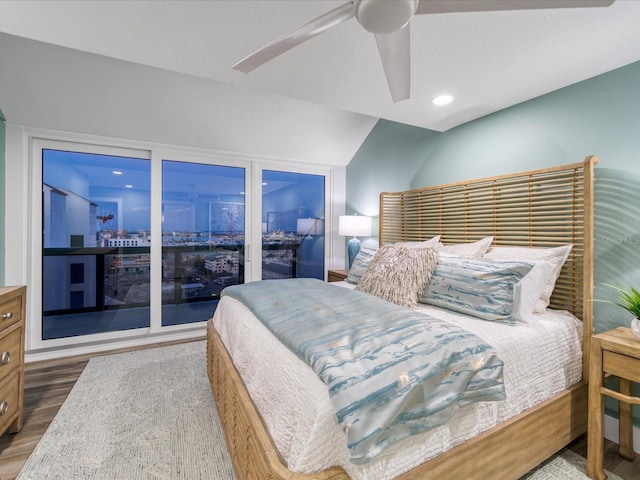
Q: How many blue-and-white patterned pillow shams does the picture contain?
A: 2